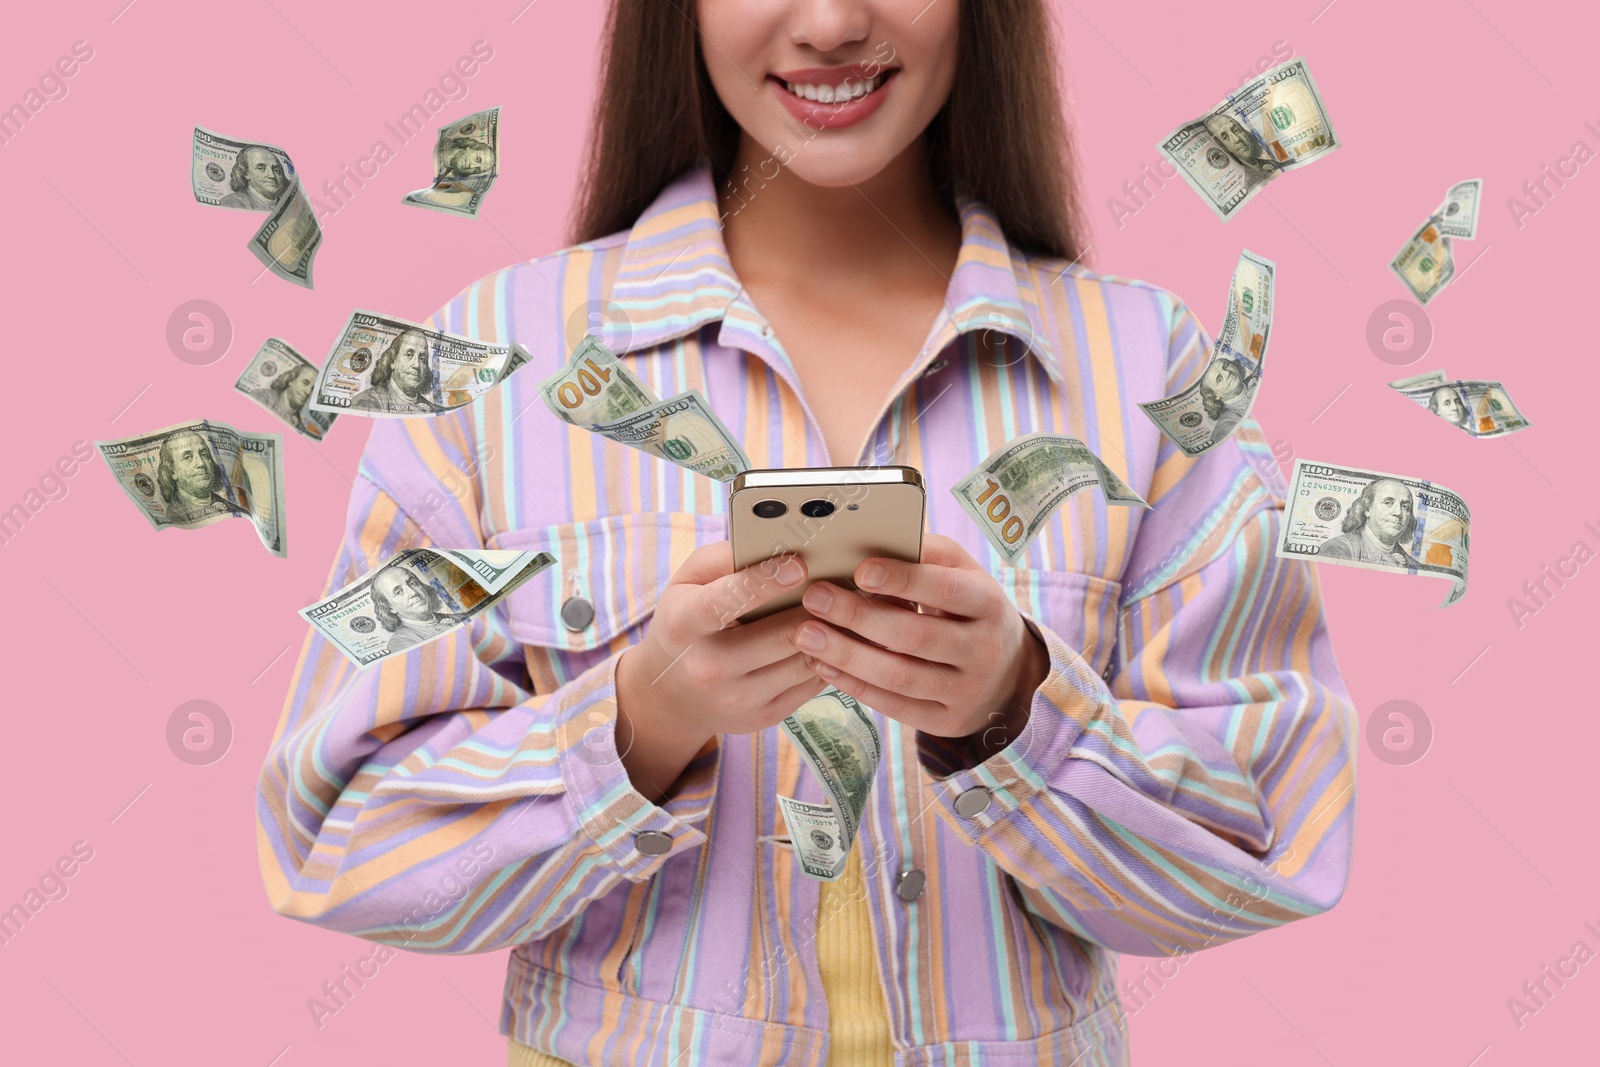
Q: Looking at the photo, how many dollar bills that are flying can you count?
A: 14